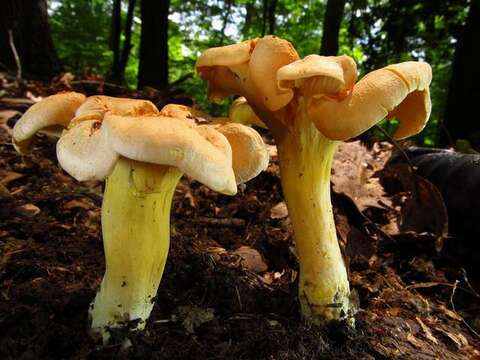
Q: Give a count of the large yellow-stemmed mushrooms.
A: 2